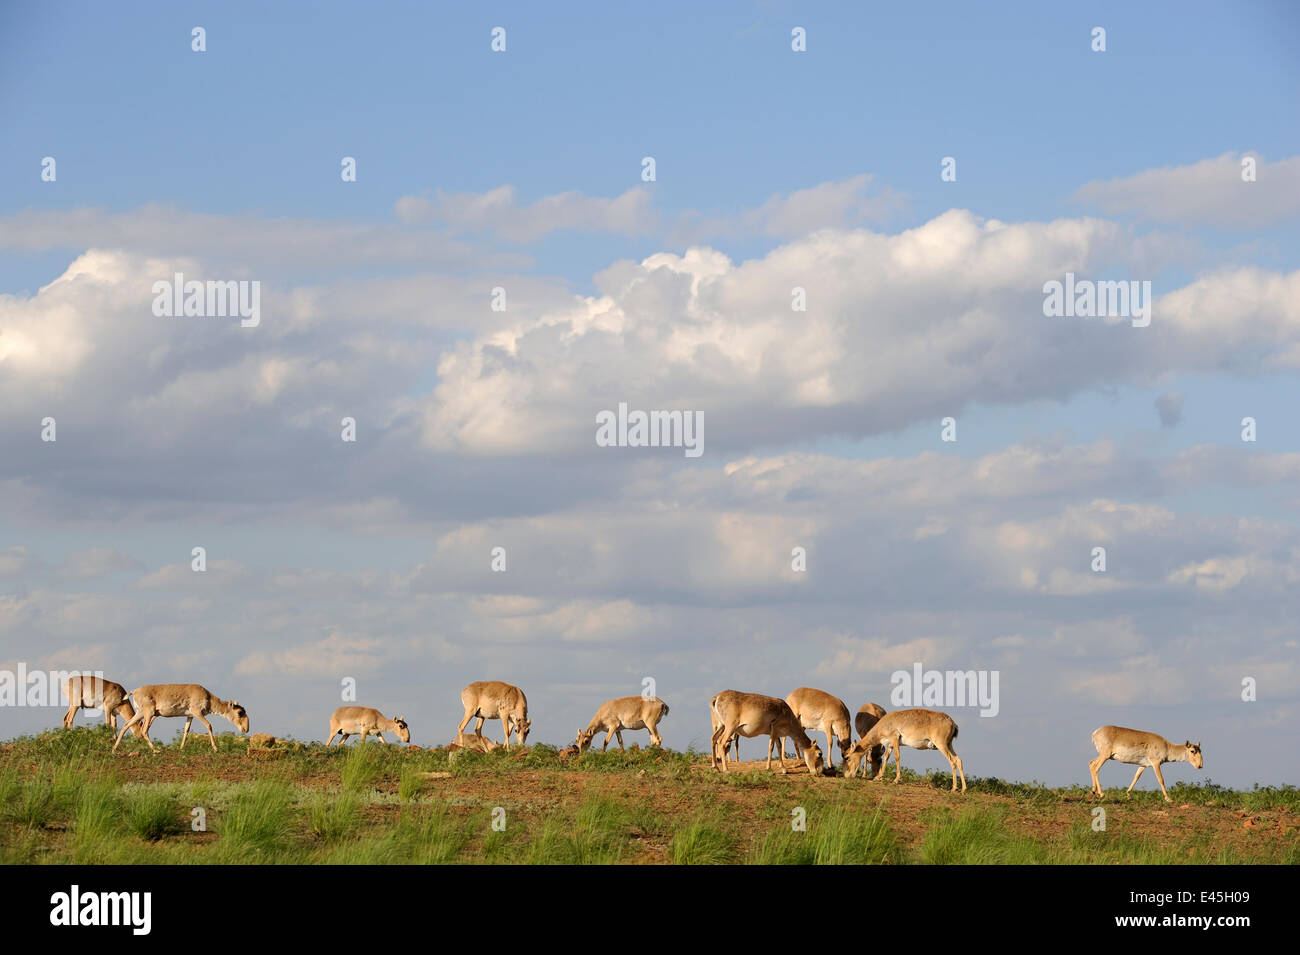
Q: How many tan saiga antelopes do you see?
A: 11